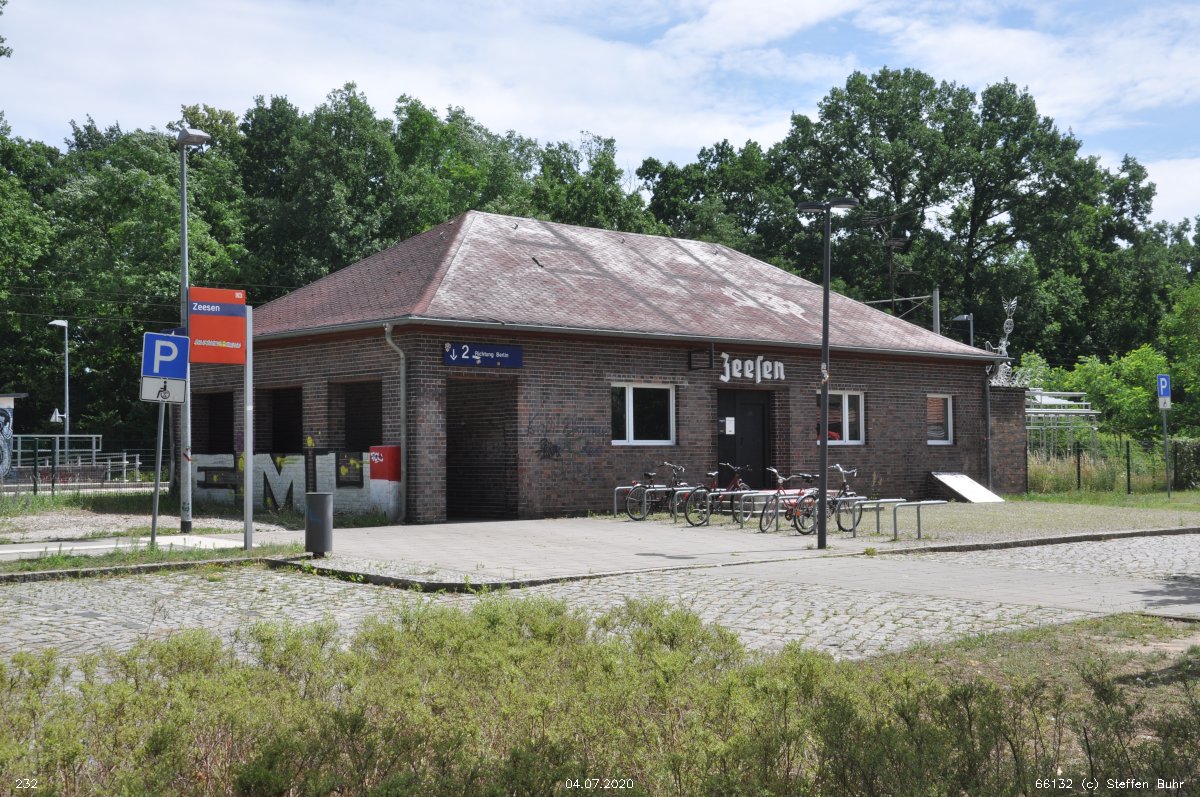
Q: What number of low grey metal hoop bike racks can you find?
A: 9